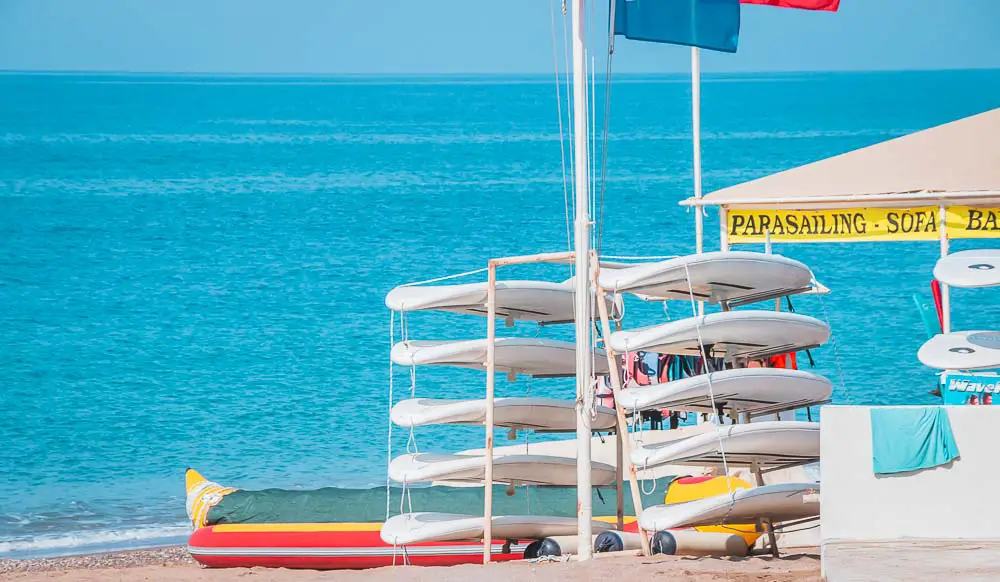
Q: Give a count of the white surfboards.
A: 12